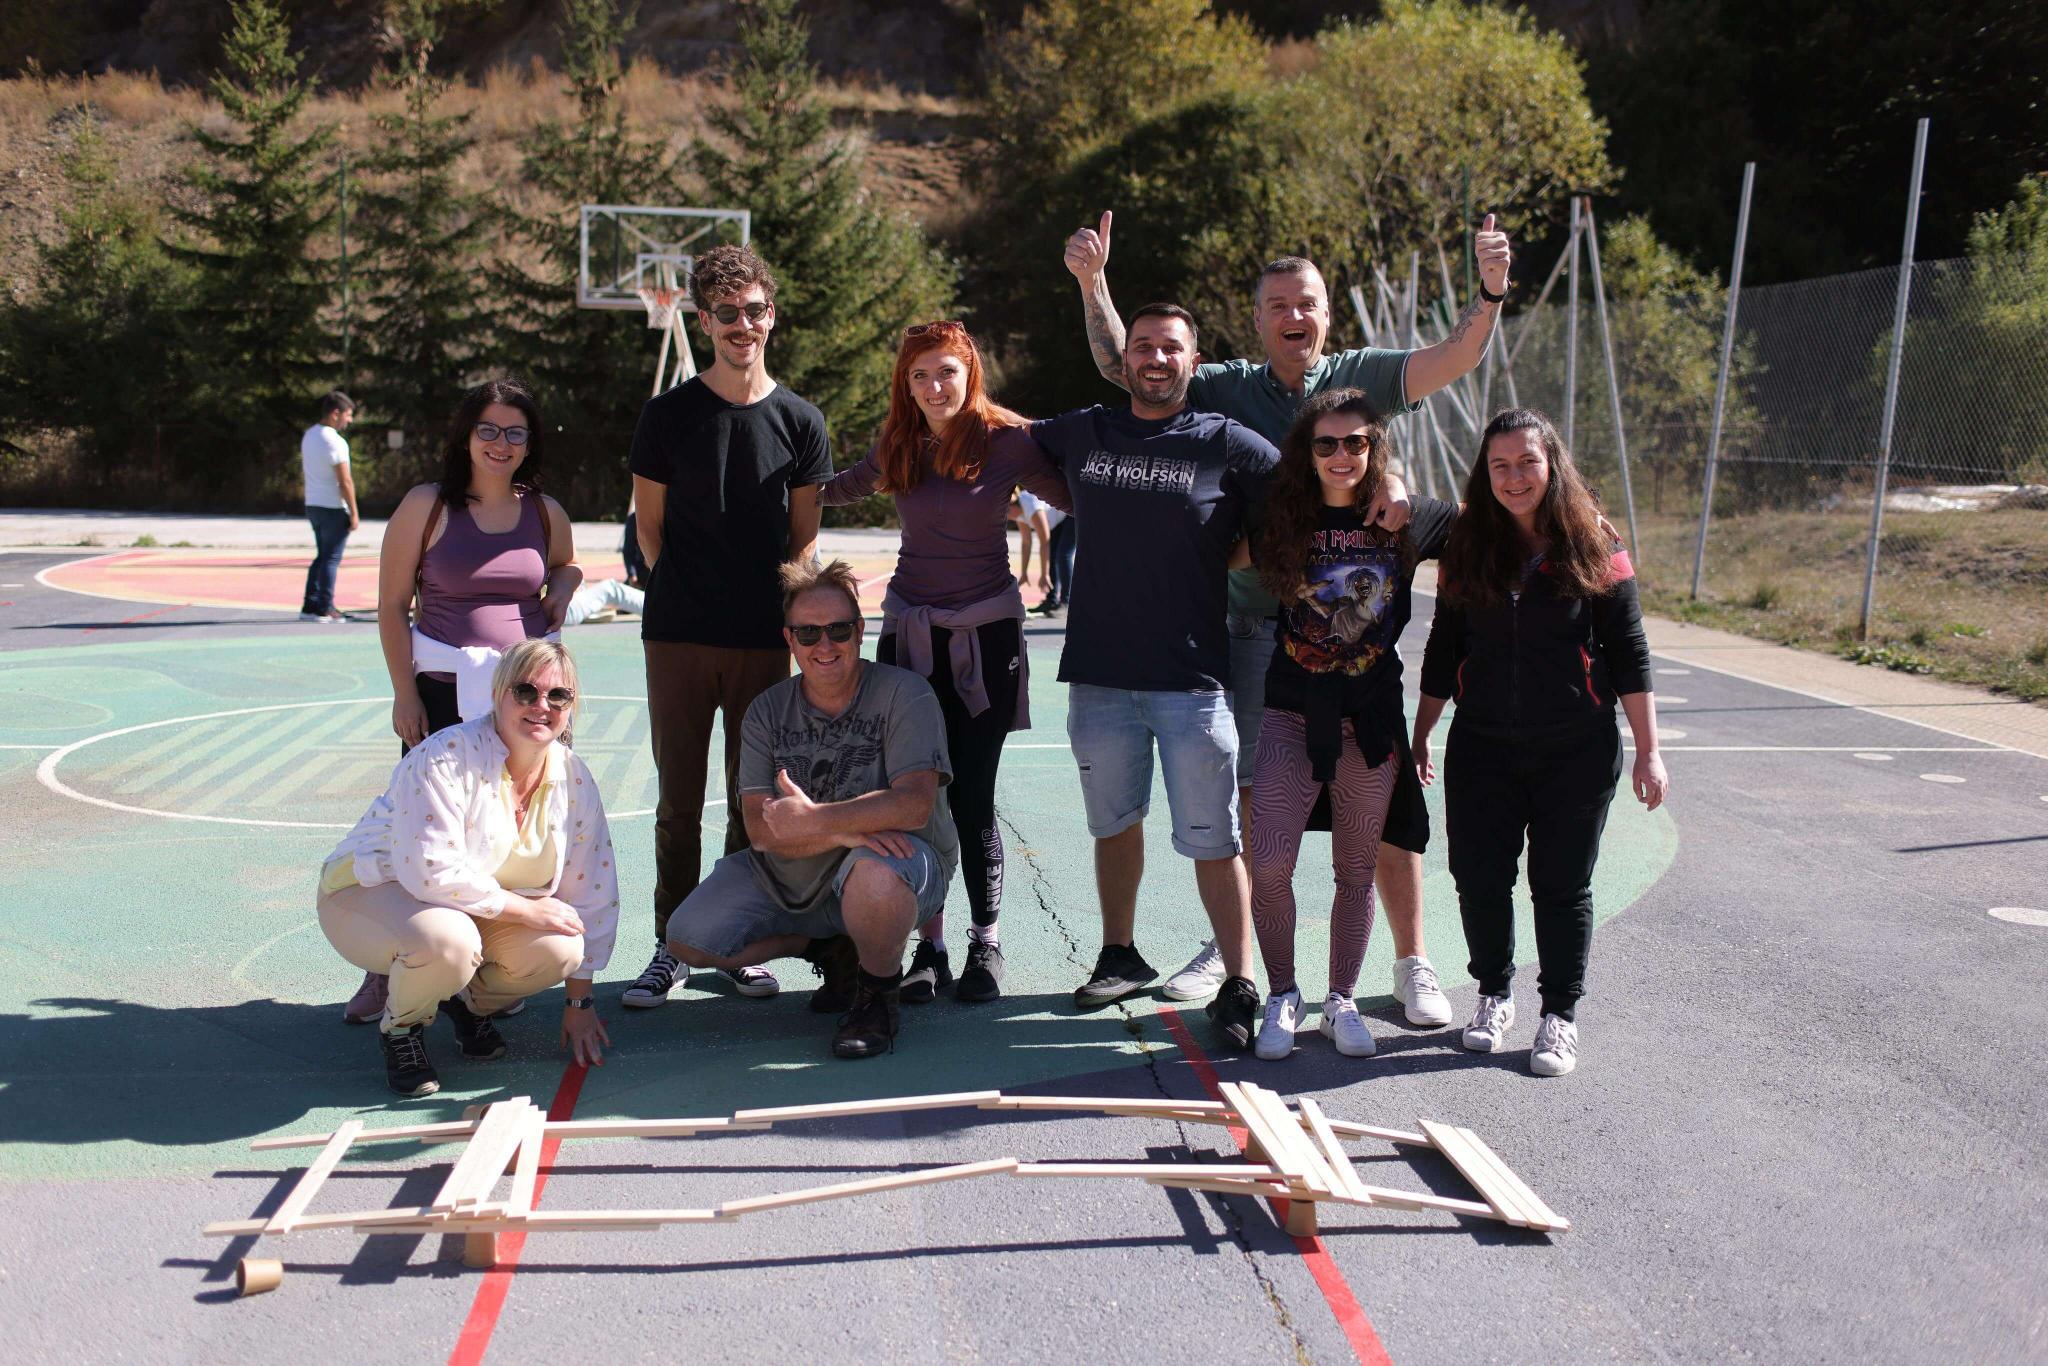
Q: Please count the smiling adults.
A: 9